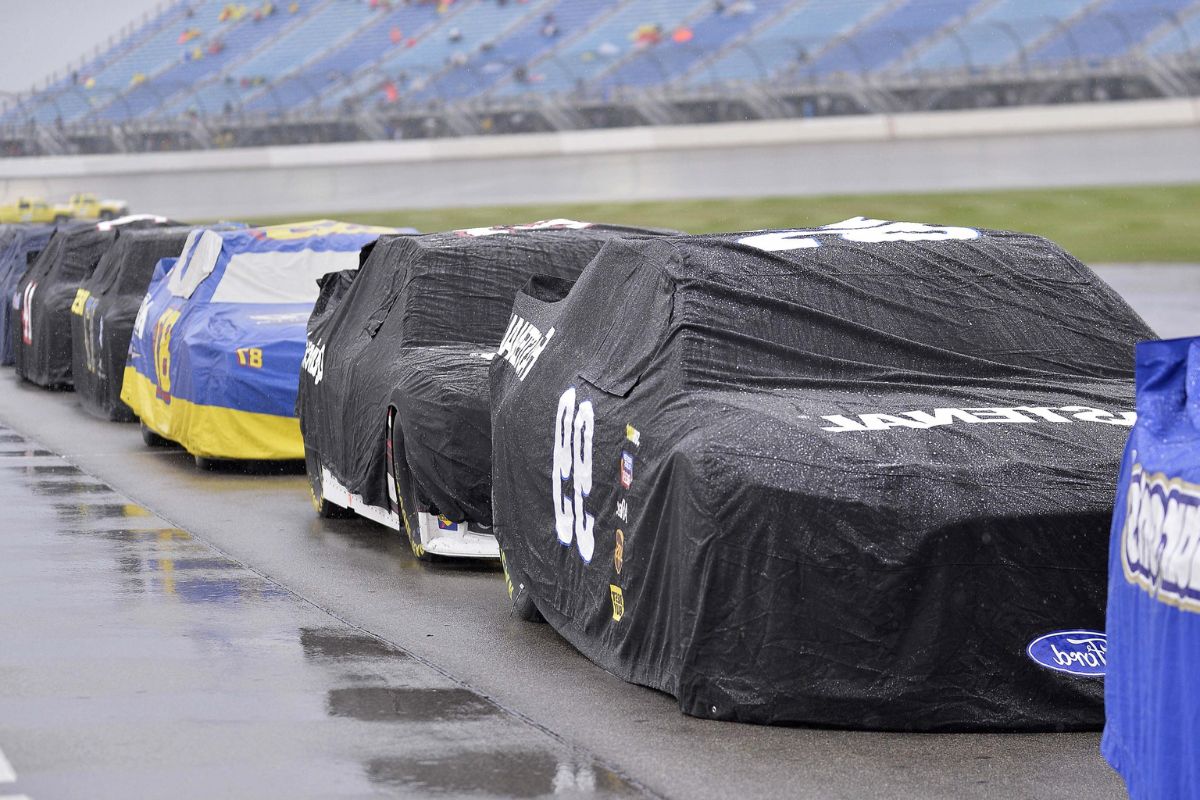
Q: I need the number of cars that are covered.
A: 7